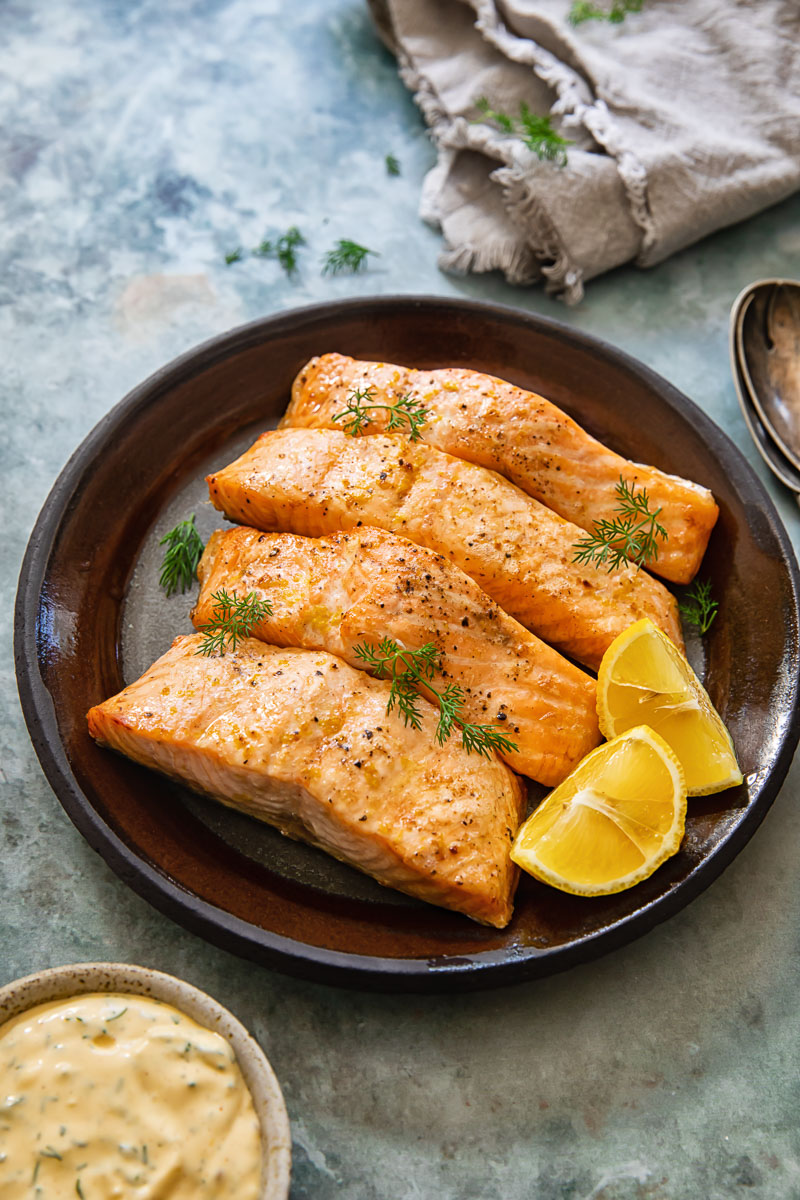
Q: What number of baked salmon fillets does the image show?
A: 4